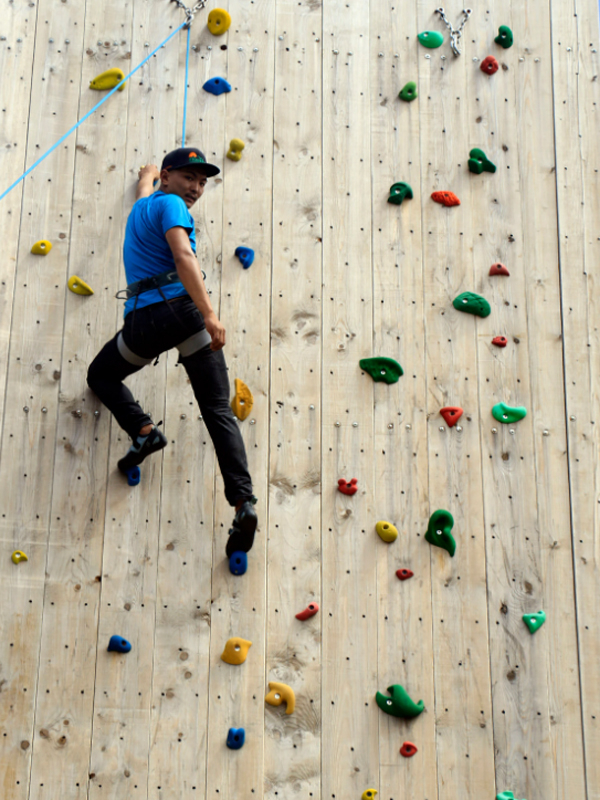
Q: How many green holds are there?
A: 12